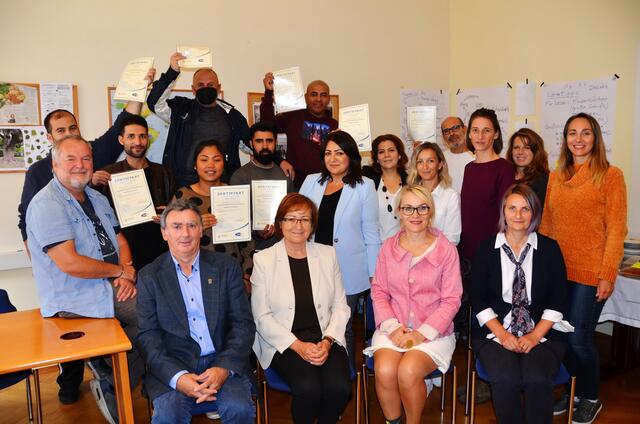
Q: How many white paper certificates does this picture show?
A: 8